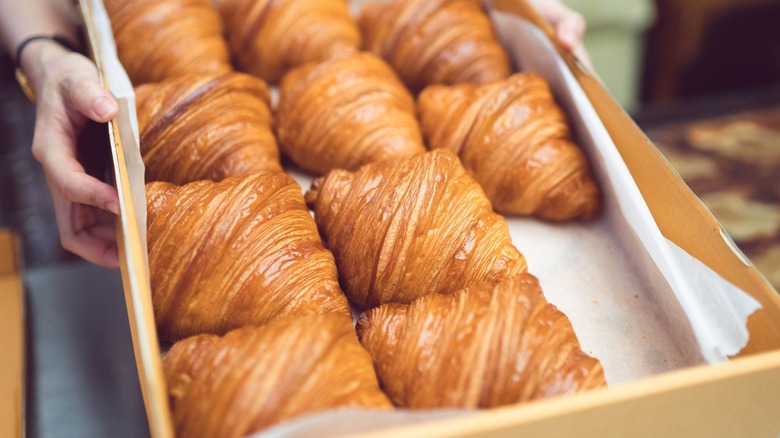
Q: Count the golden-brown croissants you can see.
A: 10